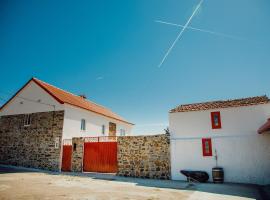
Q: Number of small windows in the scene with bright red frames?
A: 2